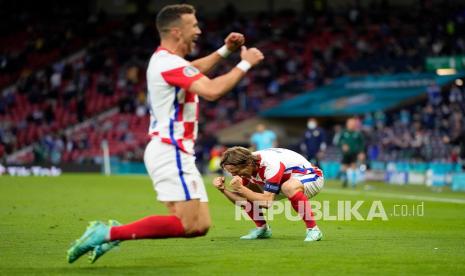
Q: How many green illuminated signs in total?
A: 1